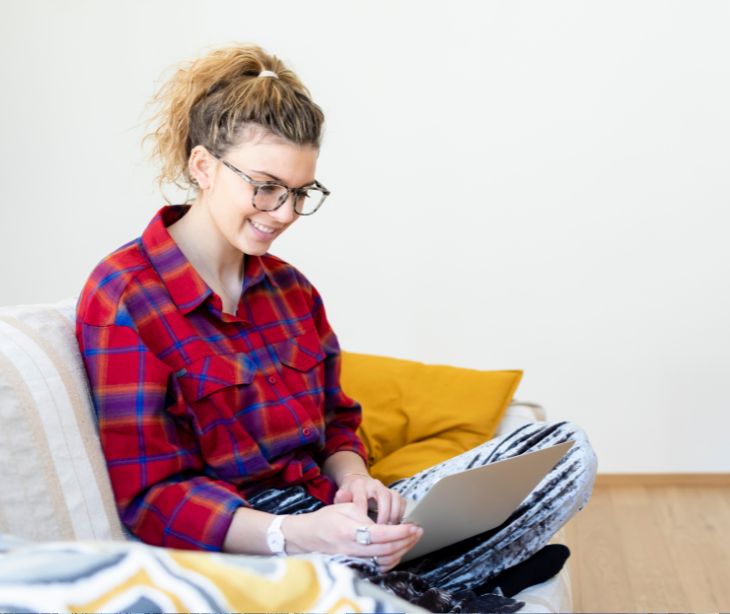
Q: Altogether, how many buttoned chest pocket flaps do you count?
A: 2